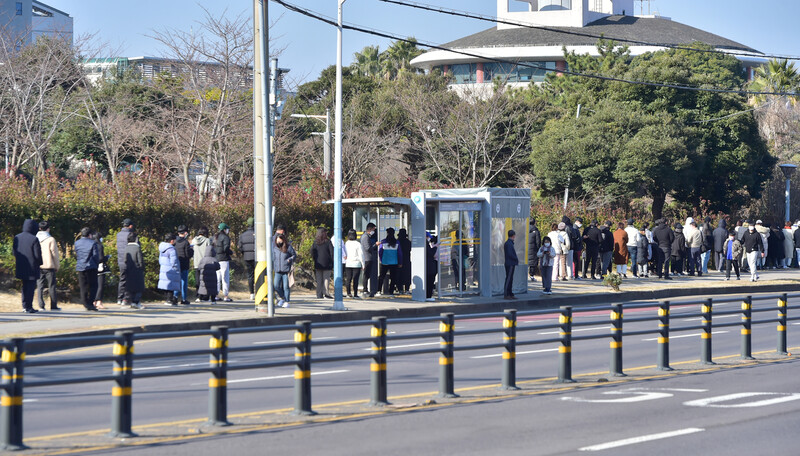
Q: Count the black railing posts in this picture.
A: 13